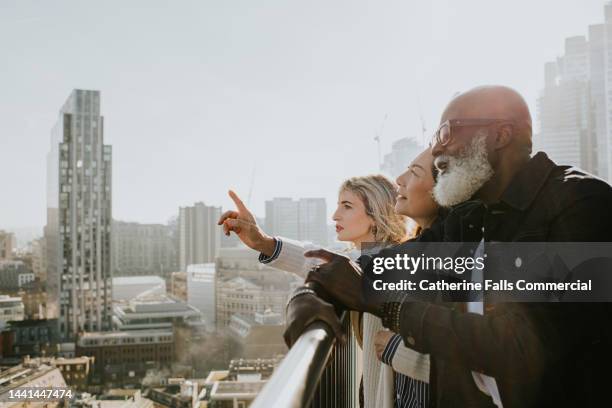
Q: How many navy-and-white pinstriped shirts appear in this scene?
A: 1